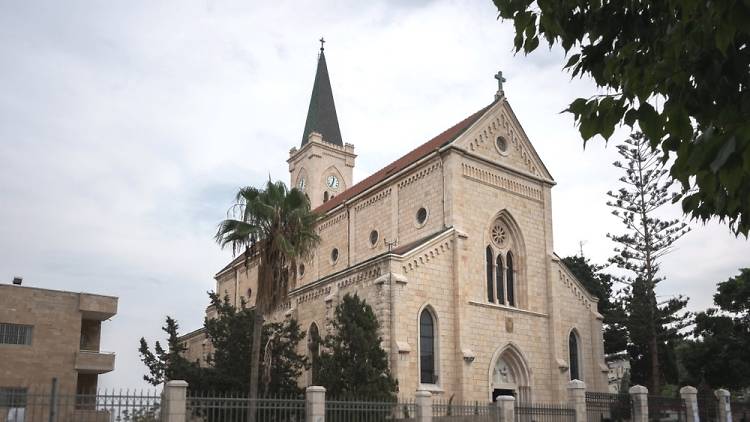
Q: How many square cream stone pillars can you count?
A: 8